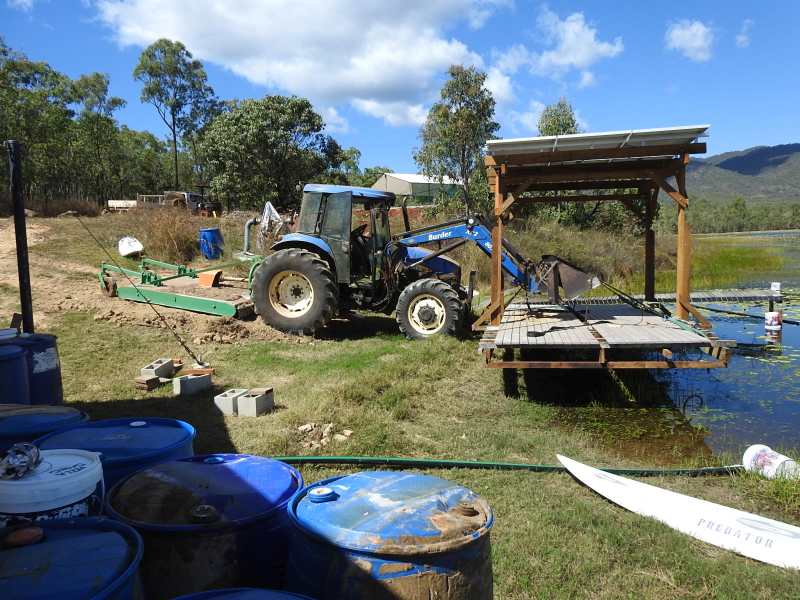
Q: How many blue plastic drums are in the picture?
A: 9